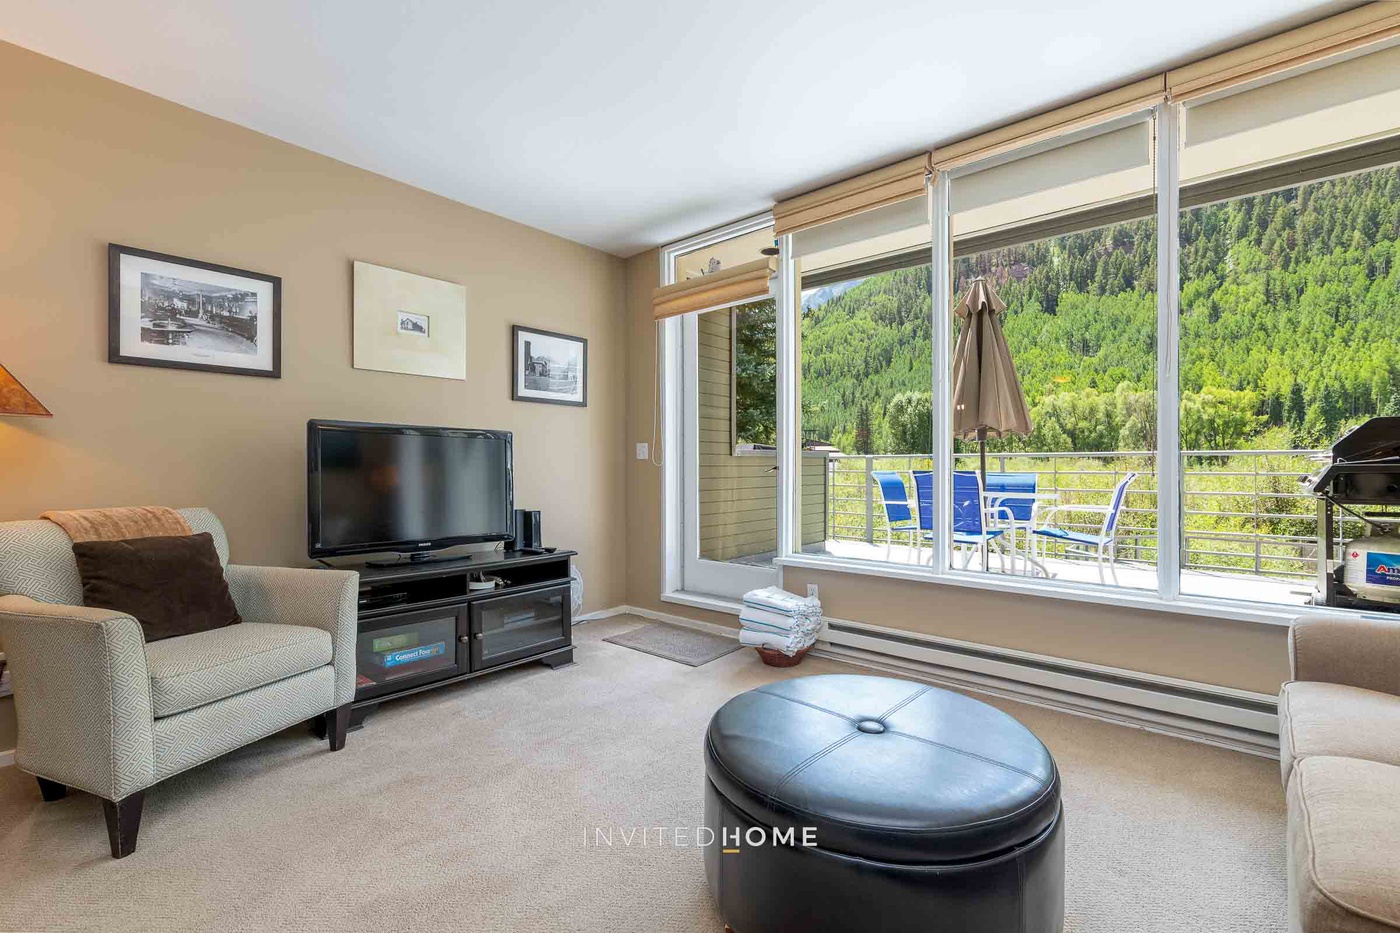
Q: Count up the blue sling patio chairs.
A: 4